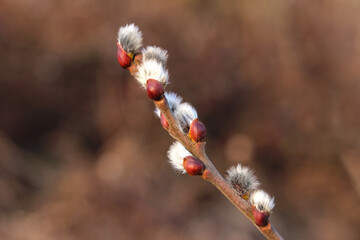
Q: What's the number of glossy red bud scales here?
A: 6